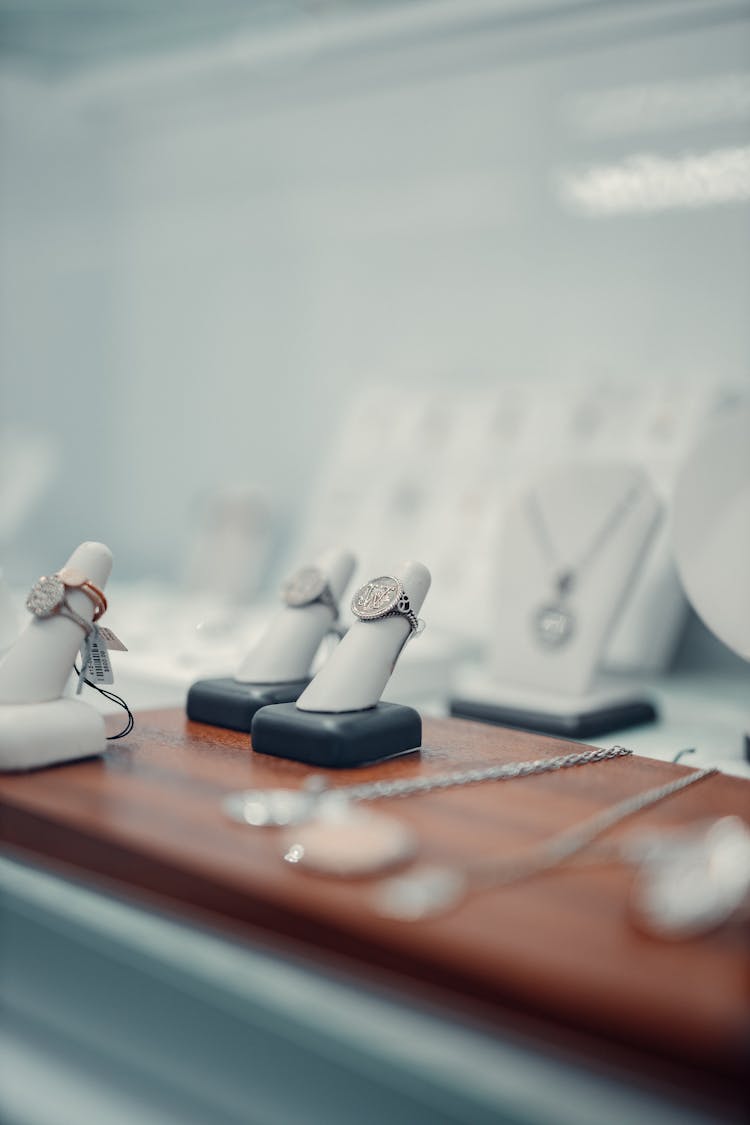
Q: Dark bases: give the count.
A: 3